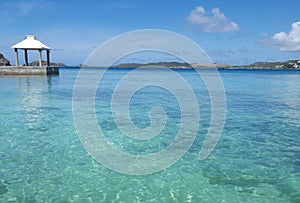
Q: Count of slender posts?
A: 4